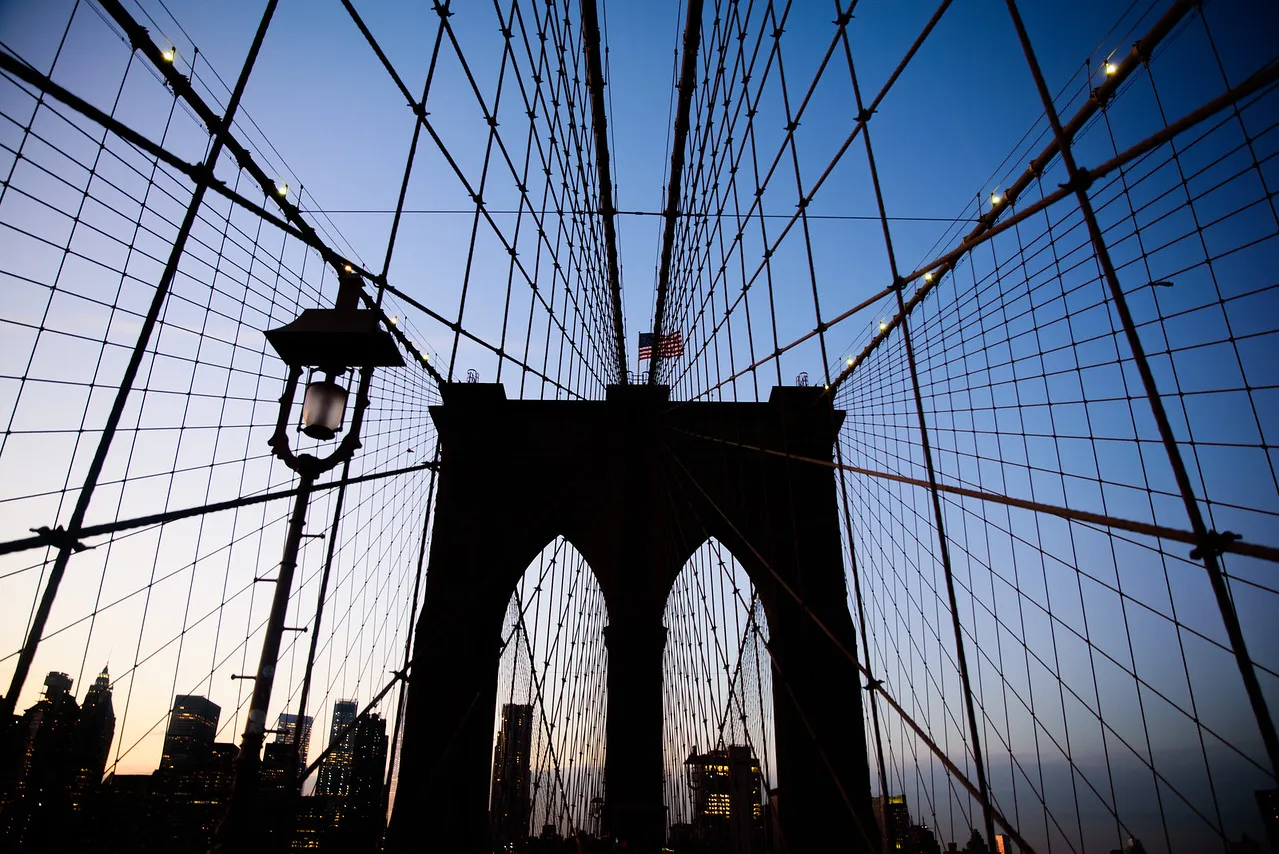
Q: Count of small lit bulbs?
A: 11